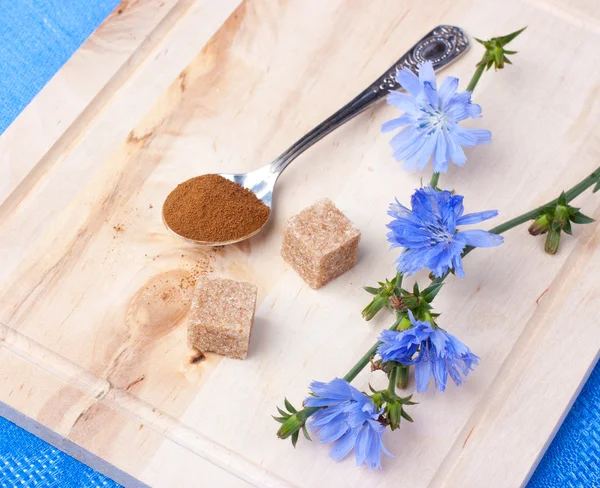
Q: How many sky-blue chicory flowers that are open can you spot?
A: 4